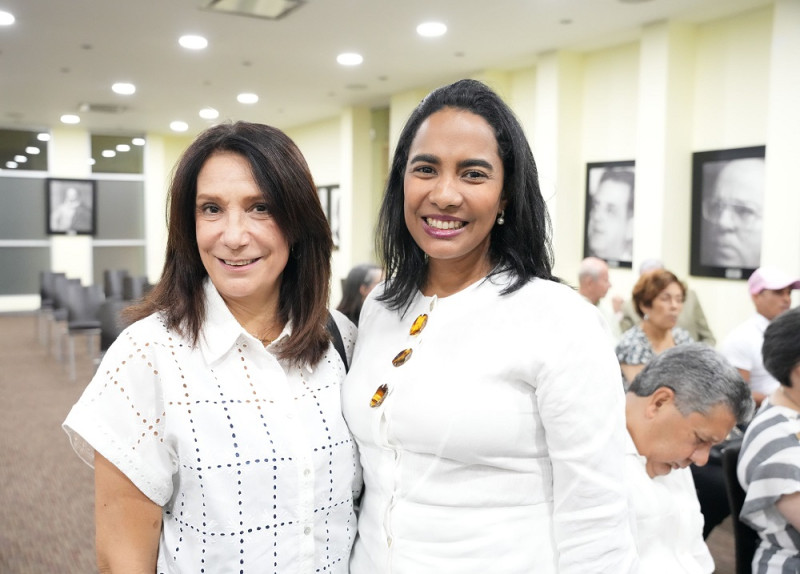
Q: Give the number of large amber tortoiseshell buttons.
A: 3